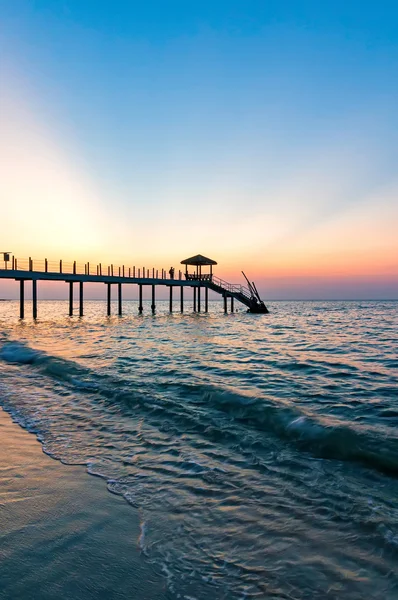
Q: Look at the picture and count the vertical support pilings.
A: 15